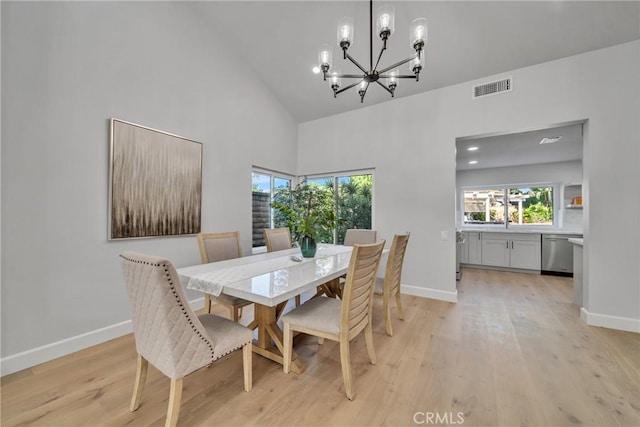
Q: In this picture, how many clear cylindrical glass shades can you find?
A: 8